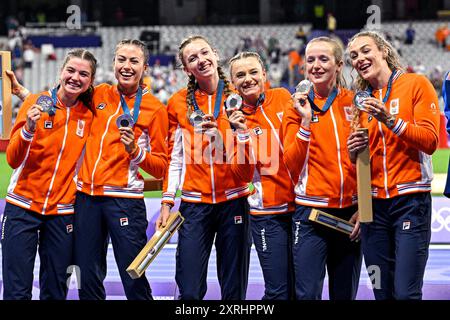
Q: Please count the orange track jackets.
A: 6